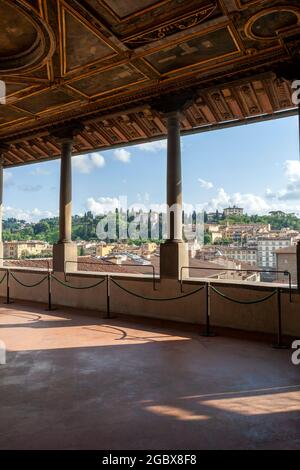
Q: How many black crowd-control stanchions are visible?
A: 5